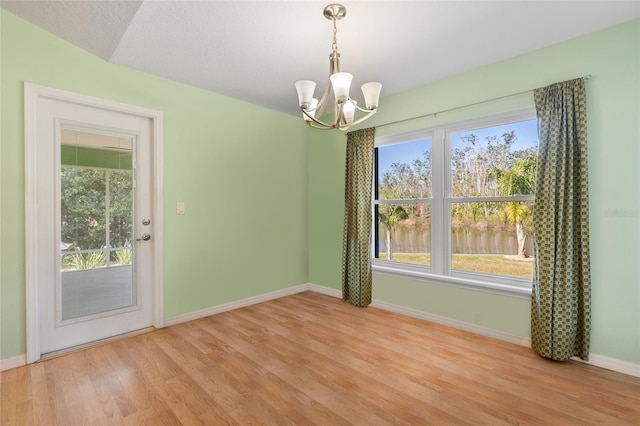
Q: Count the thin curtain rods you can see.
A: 1